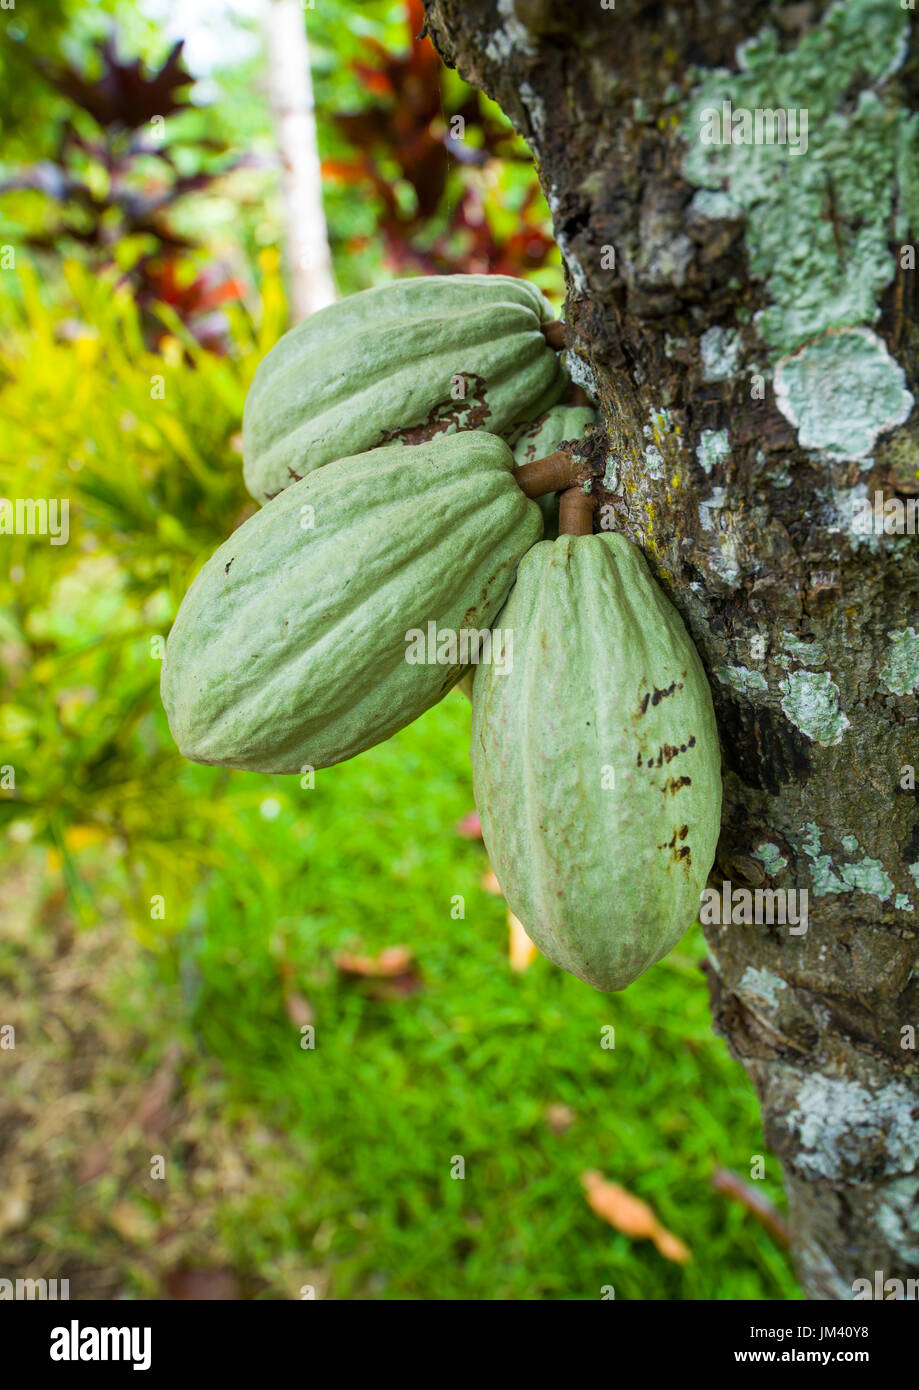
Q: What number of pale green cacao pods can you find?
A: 4